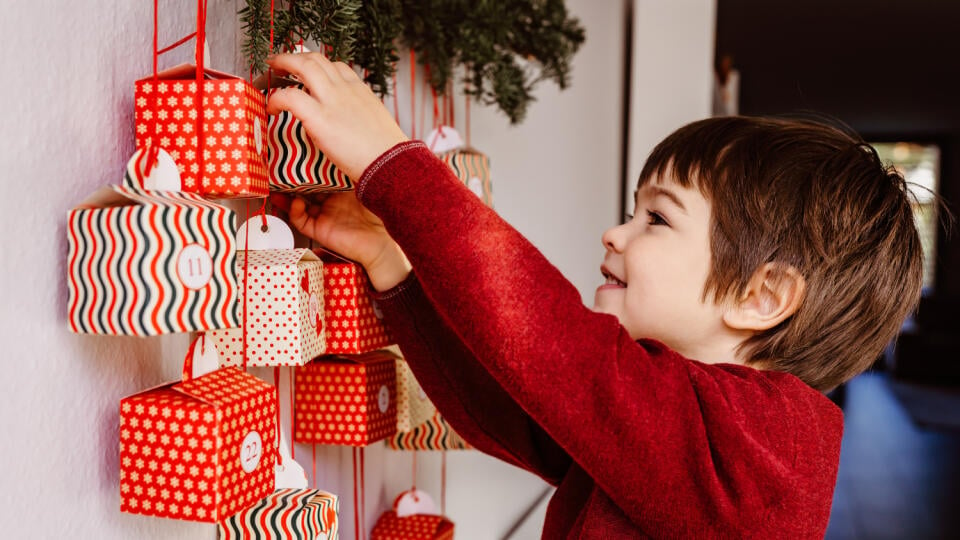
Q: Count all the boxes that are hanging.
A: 12